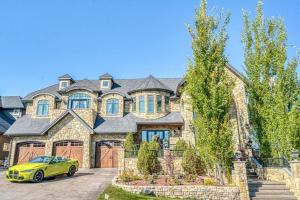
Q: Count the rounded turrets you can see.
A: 1